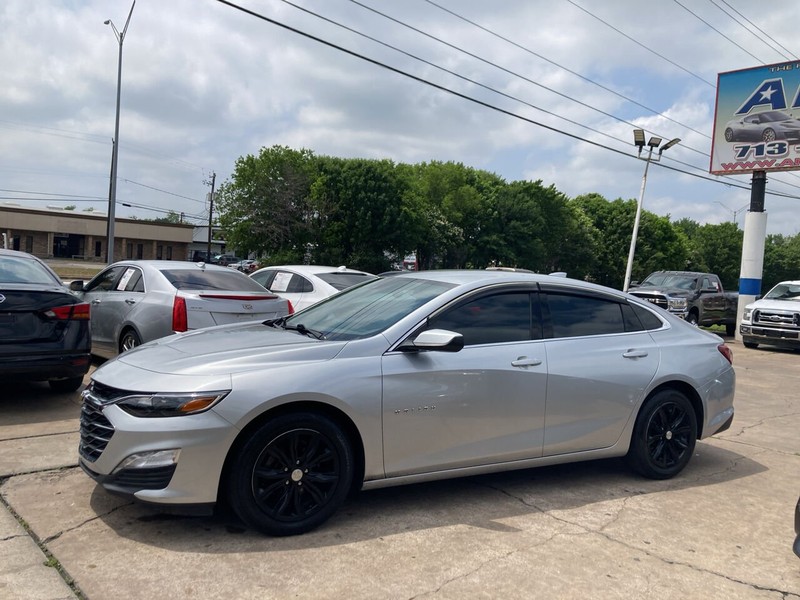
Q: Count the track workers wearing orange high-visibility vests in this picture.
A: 0